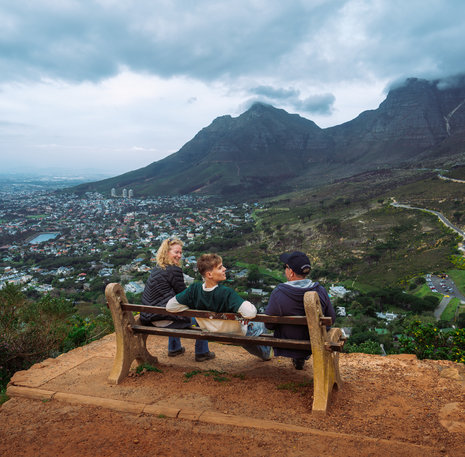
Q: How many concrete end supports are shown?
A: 2